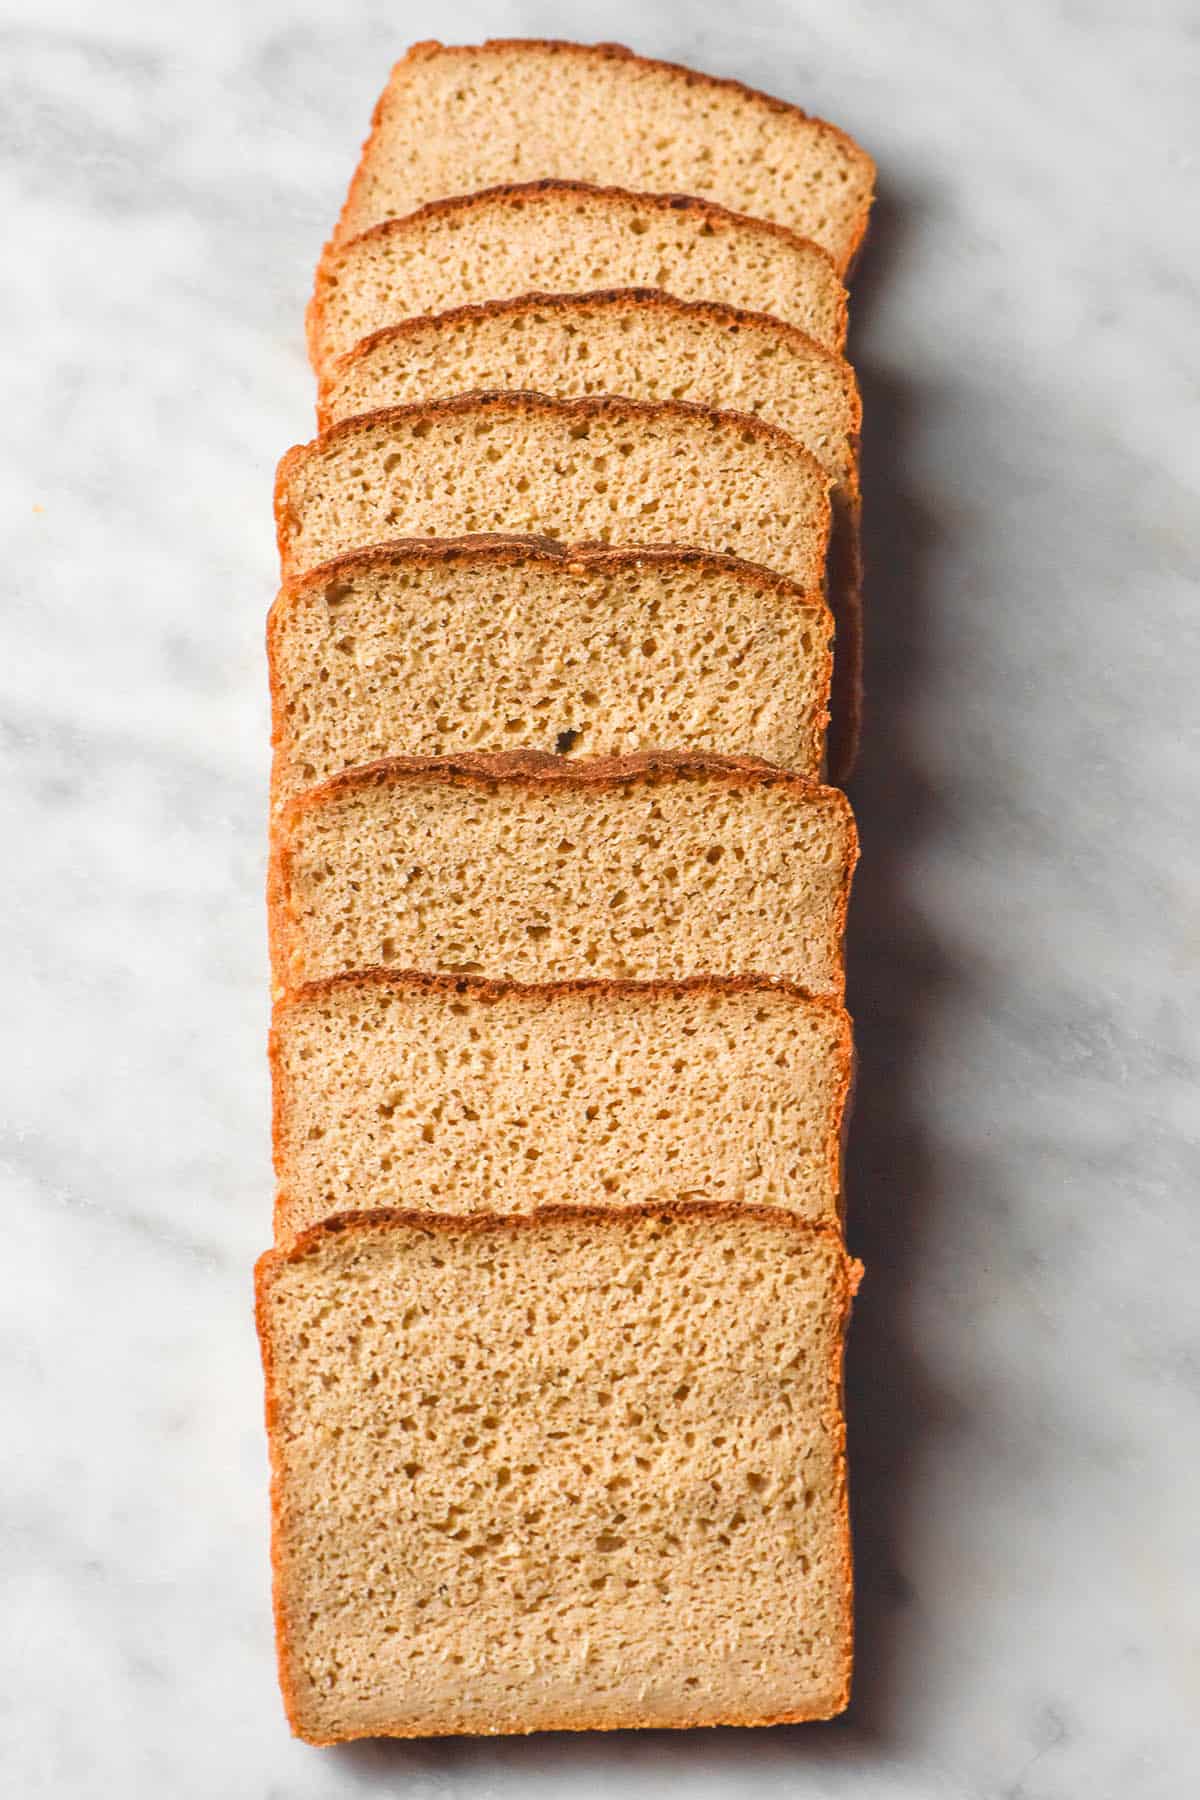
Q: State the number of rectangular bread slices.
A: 8